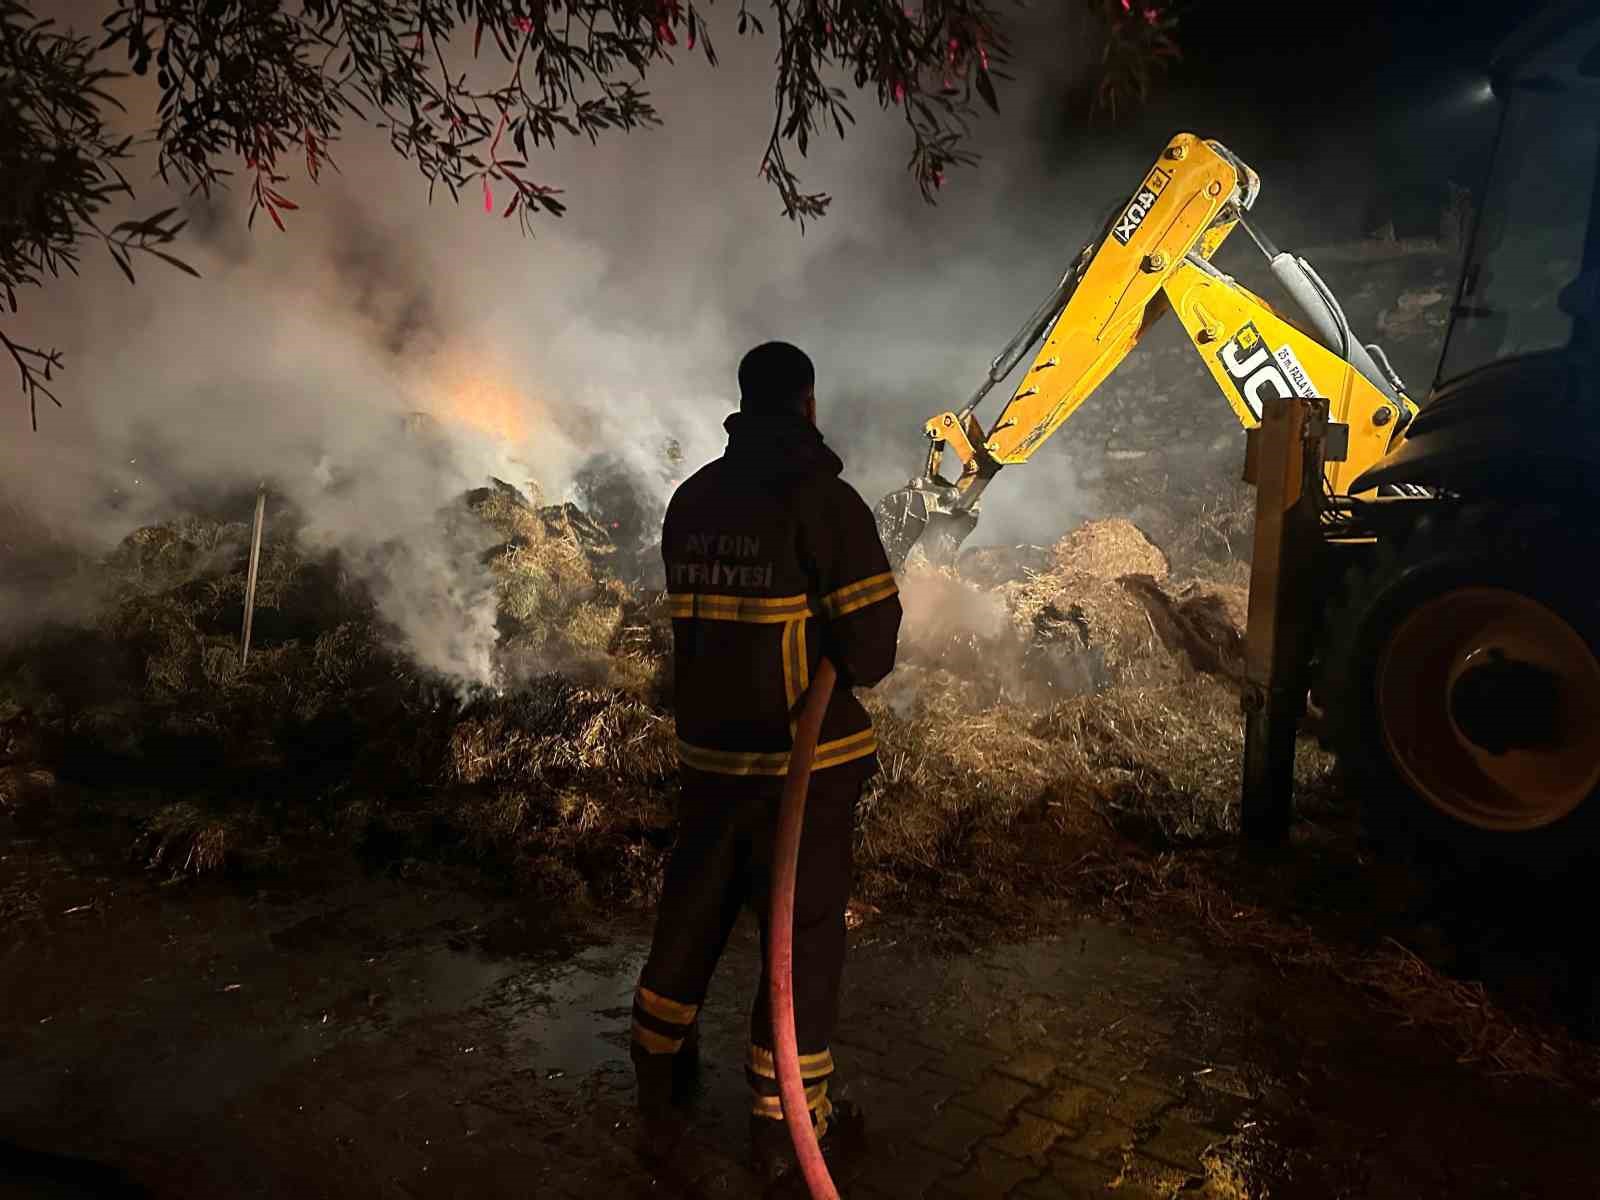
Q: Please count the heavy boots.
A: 2